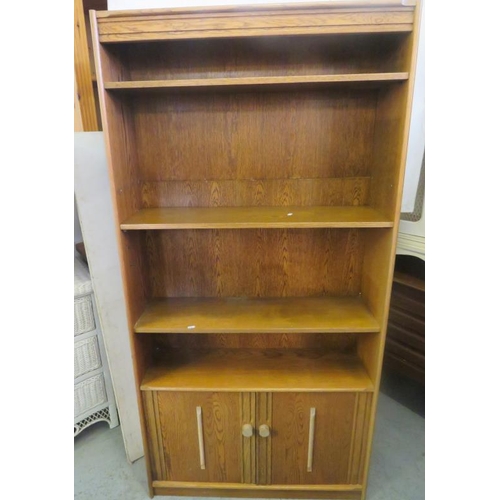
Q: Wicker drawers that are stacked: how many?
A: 3